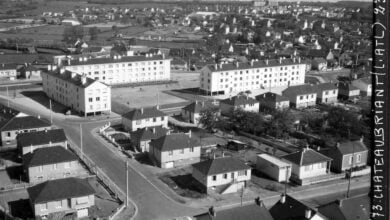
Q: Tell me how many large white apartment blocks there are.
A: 3